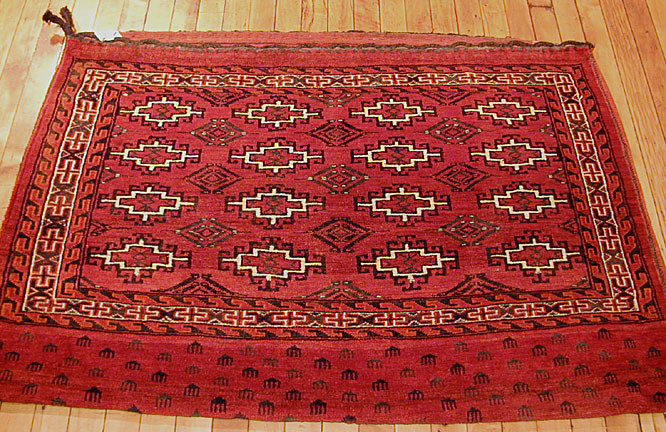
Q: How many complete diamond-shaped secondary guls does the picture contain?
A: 9